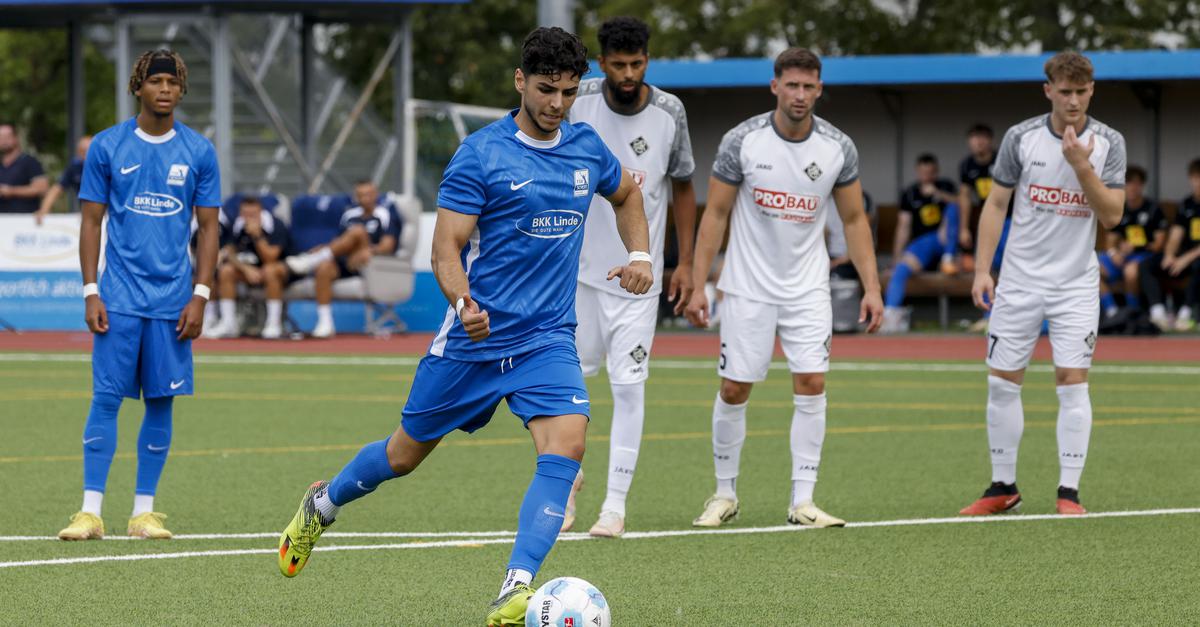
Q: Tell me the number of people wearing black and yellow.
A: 4